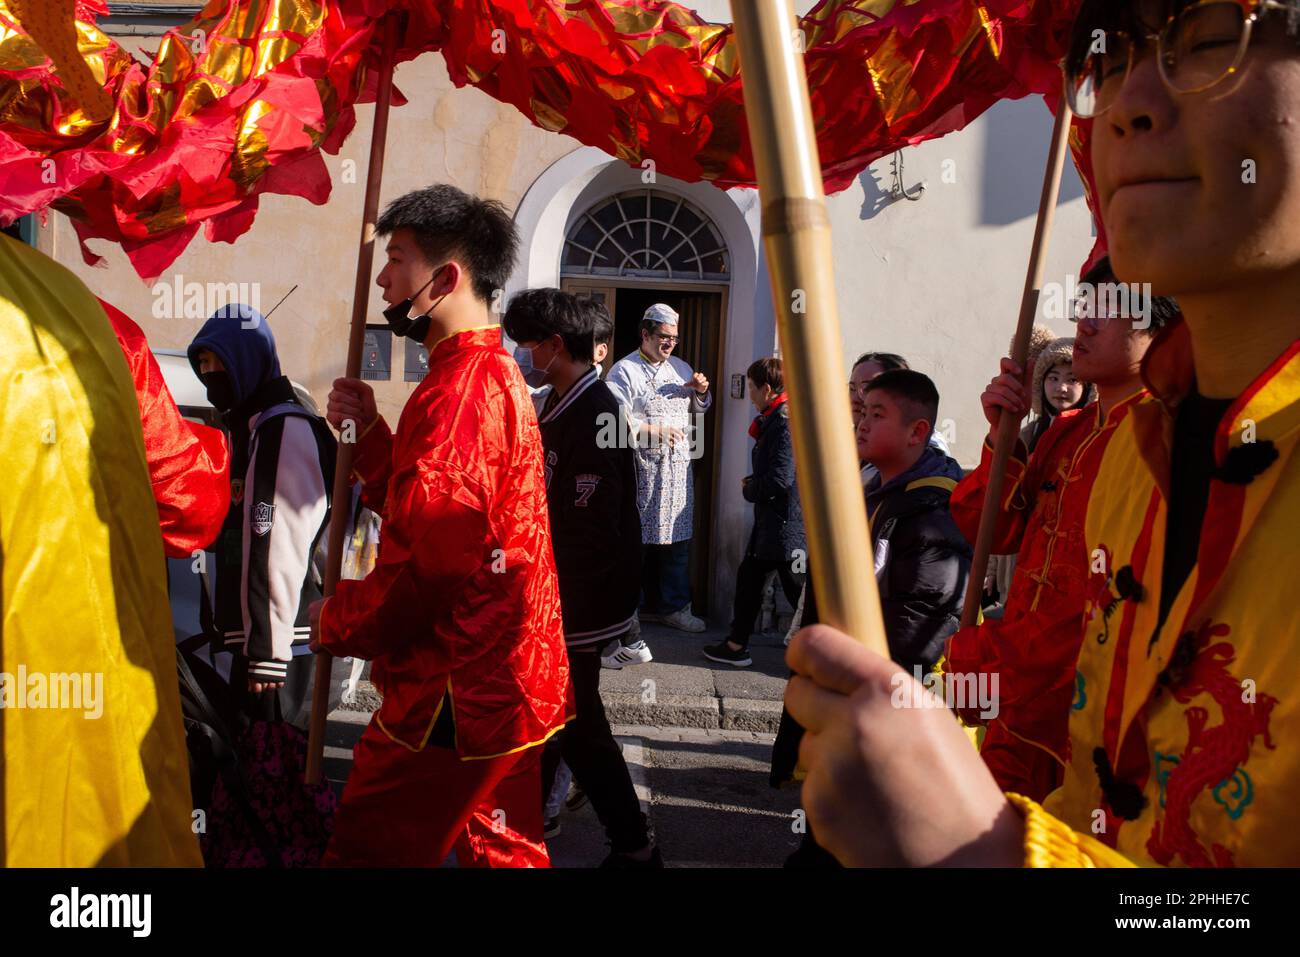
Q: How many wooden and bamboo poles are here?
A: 3